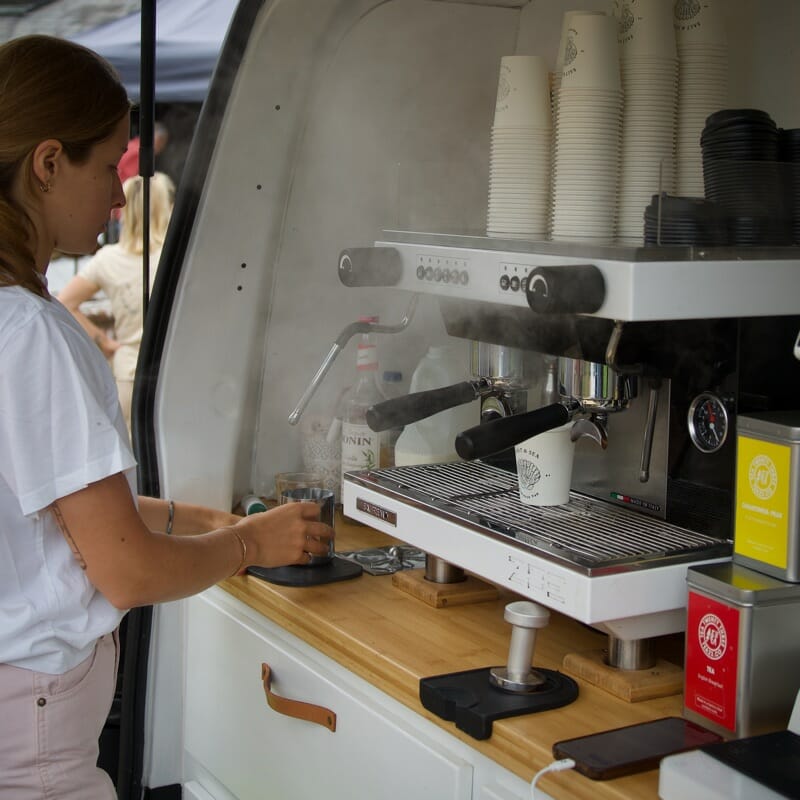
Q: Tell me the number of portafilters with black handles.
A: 2